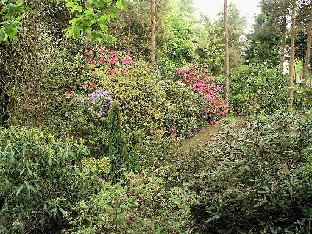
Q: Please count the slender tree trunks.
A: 5